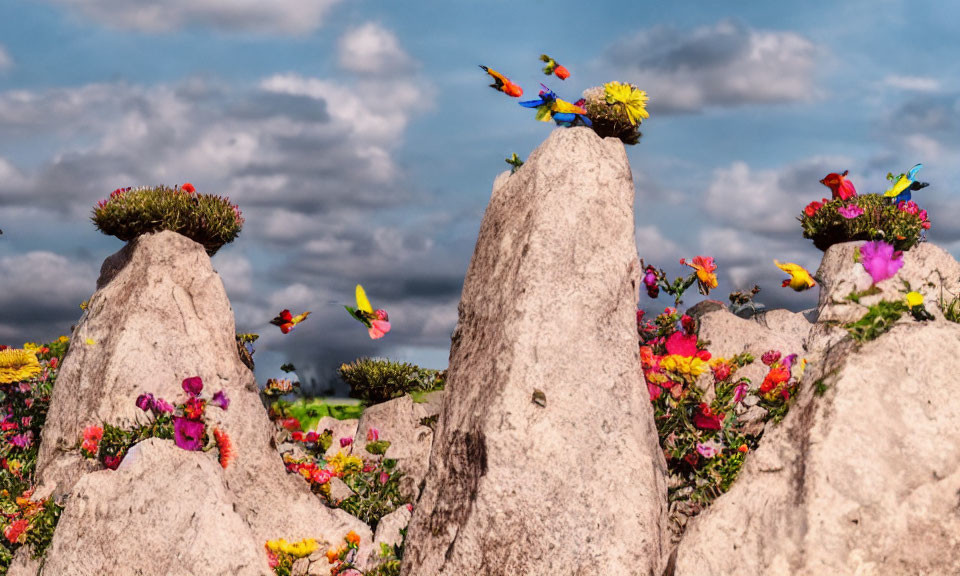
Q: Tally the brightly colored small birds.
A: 8